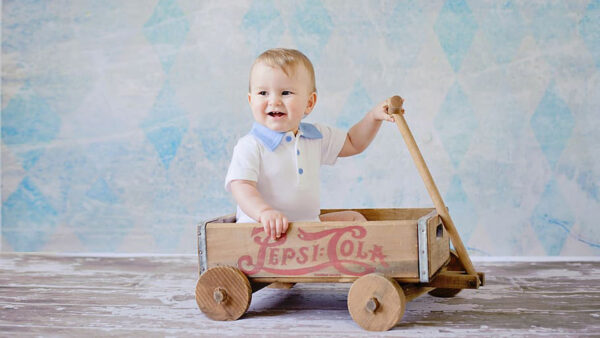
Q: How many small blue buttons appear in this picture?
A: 3